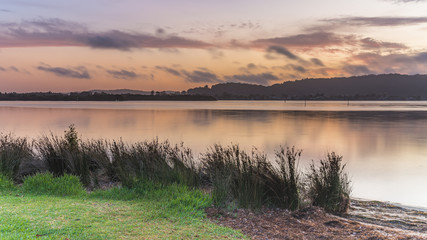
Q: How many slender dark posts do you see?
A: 3